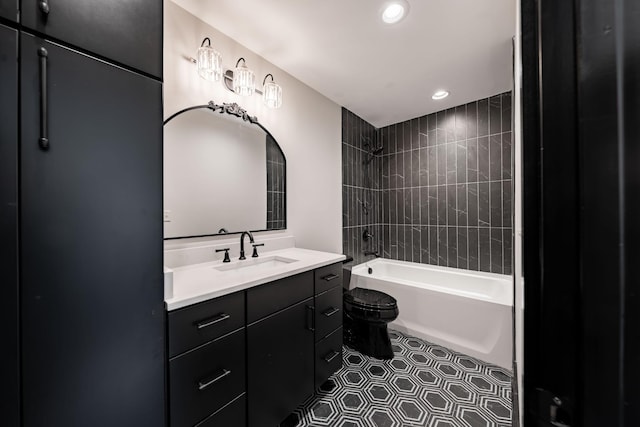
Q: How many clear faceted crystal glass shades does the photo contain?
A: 3